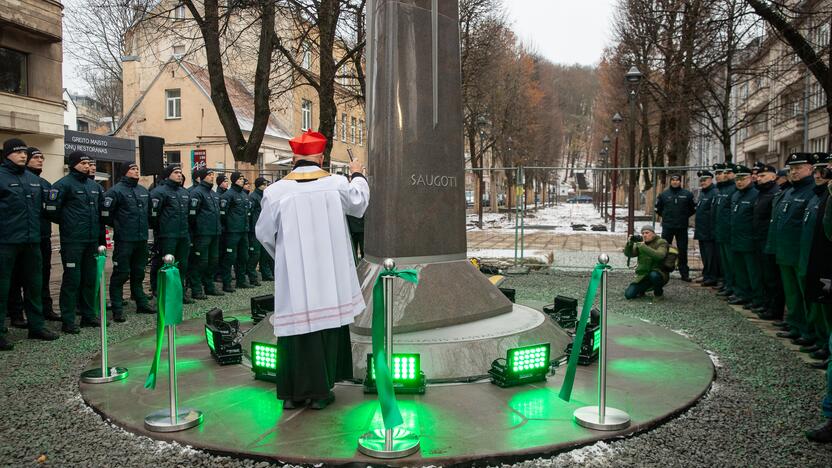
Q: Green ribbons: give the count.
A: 4